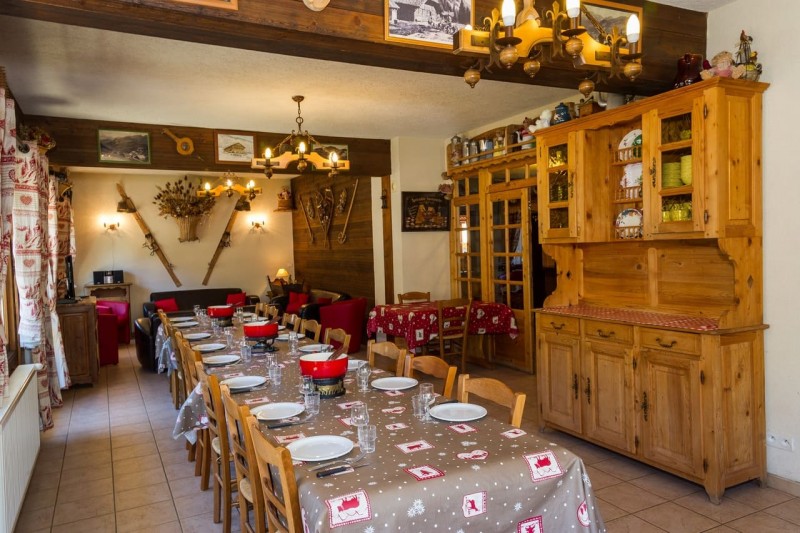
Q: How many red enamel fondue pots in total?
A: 3